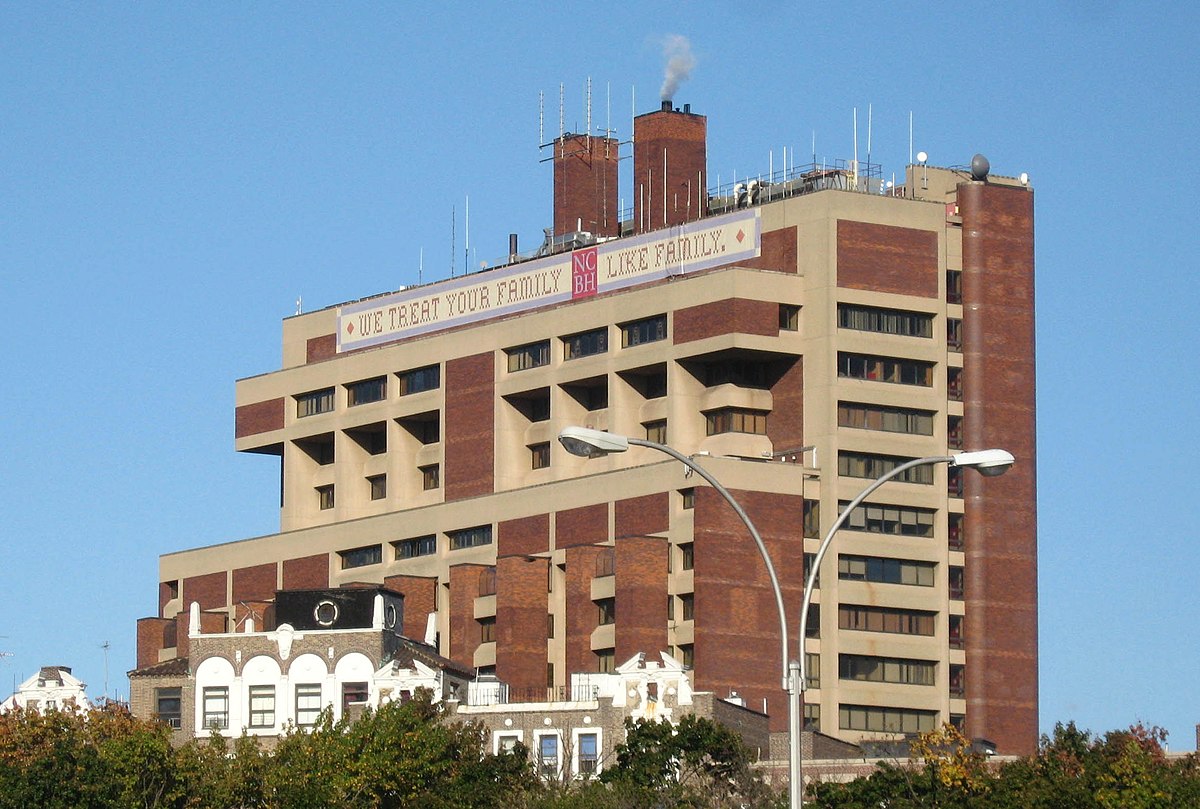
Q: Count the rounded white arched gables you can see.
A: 4